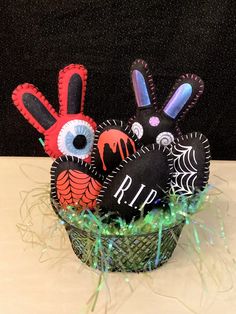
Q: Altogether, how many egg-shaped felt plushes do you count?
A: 4